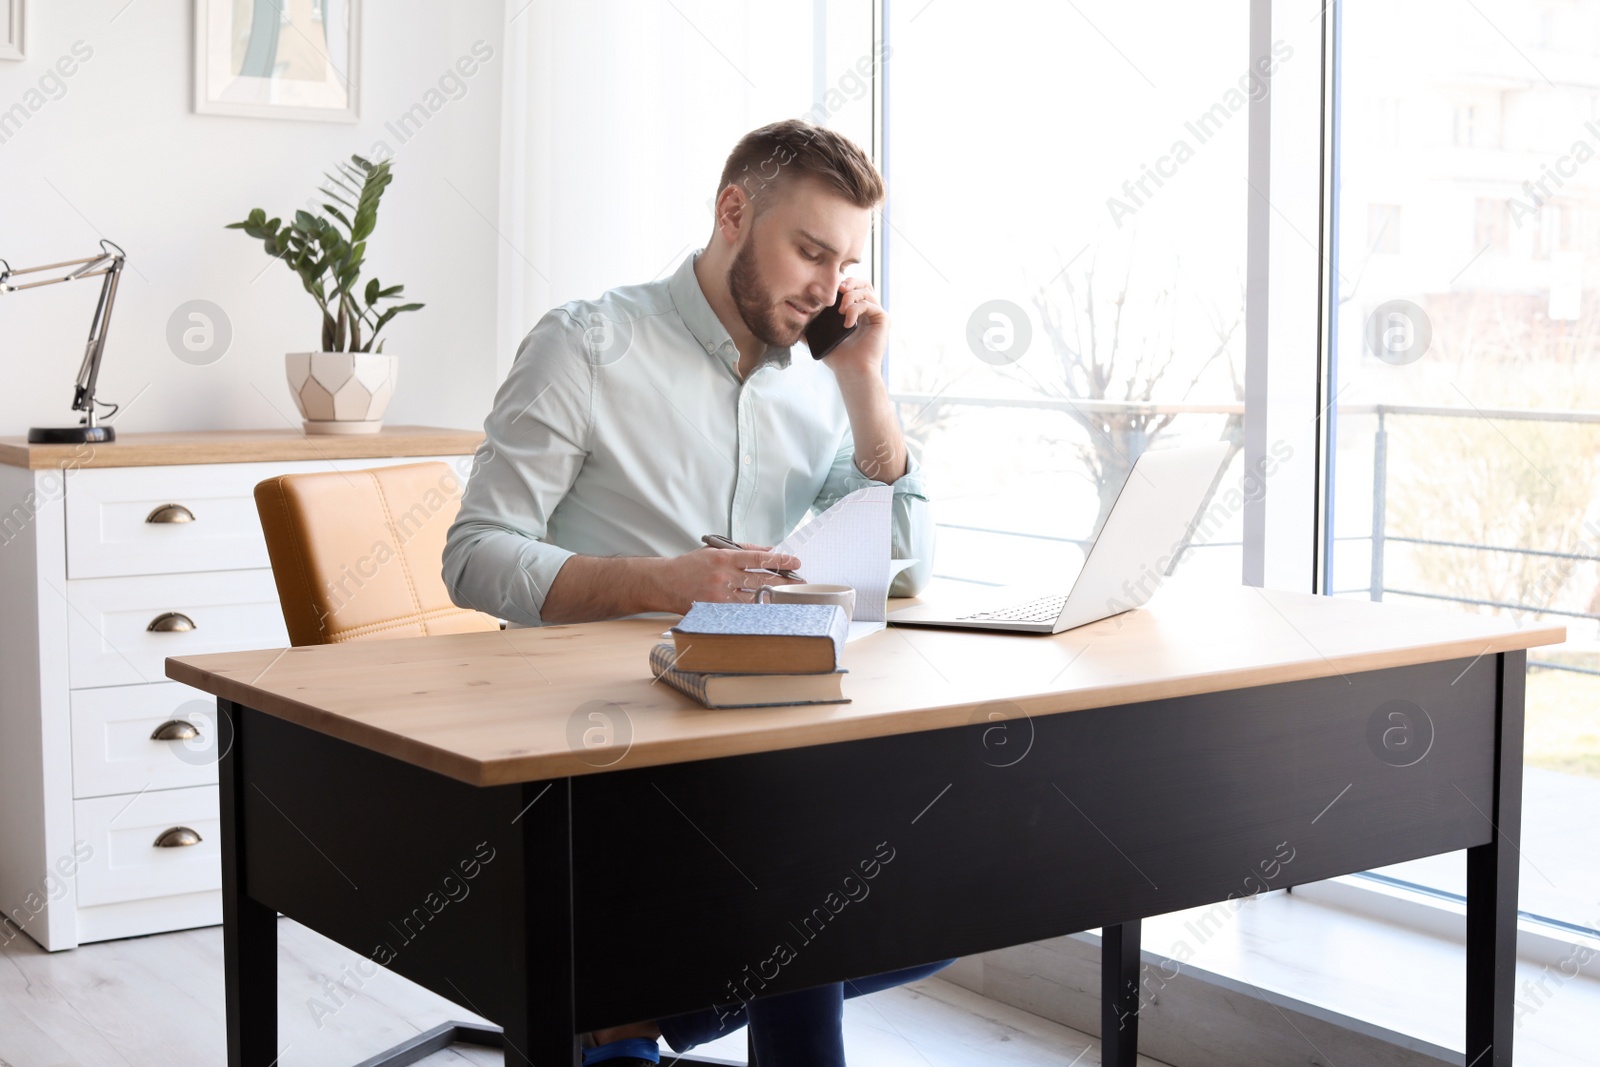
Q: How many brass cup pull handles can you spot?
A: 4